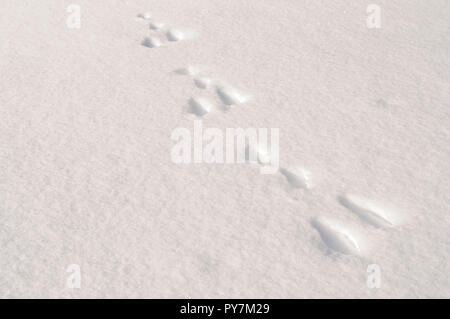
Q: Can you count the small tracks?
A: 12